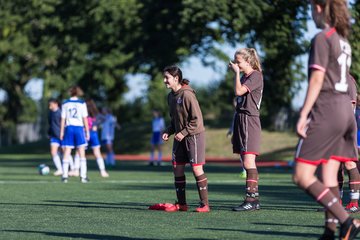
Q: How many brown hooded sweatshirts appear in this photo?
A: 1